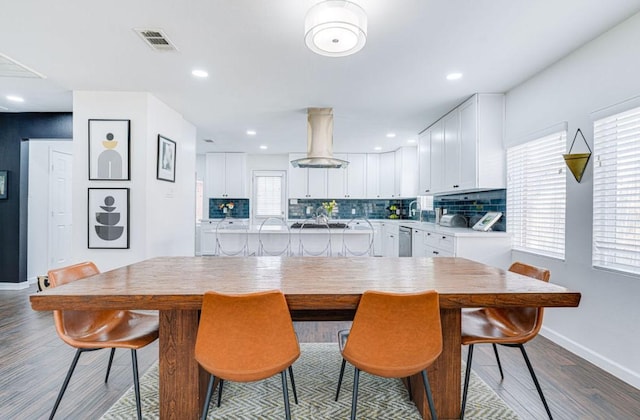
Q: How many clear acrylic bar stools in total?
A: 4